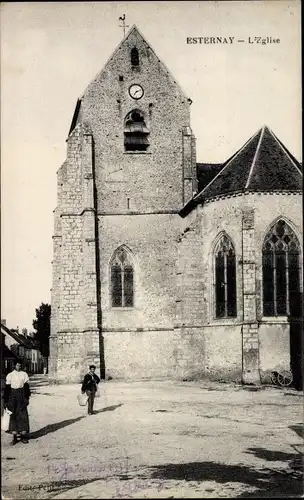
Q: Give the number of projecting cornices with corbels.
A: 1